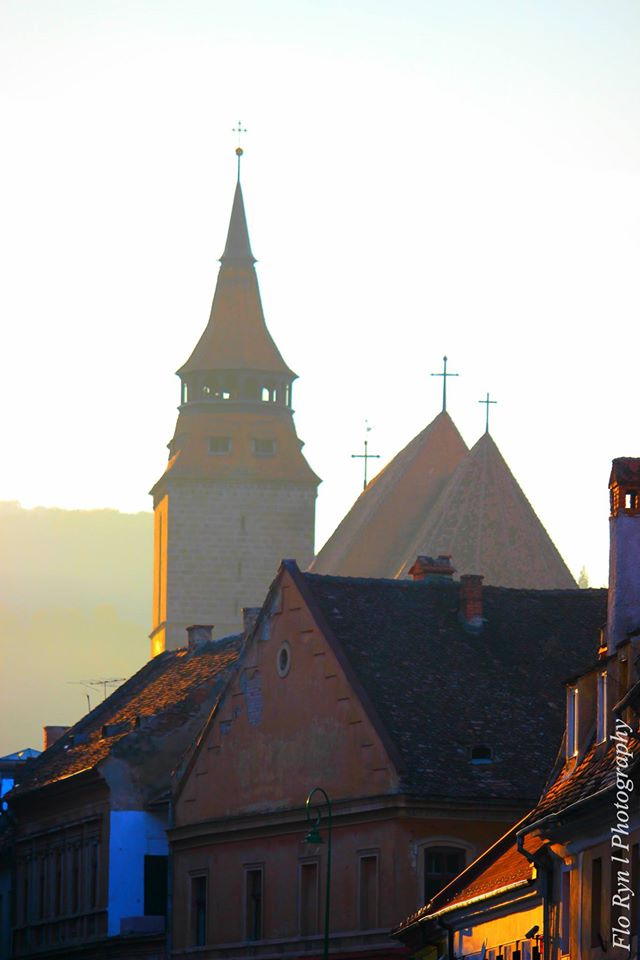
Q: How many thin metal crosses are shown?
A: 4